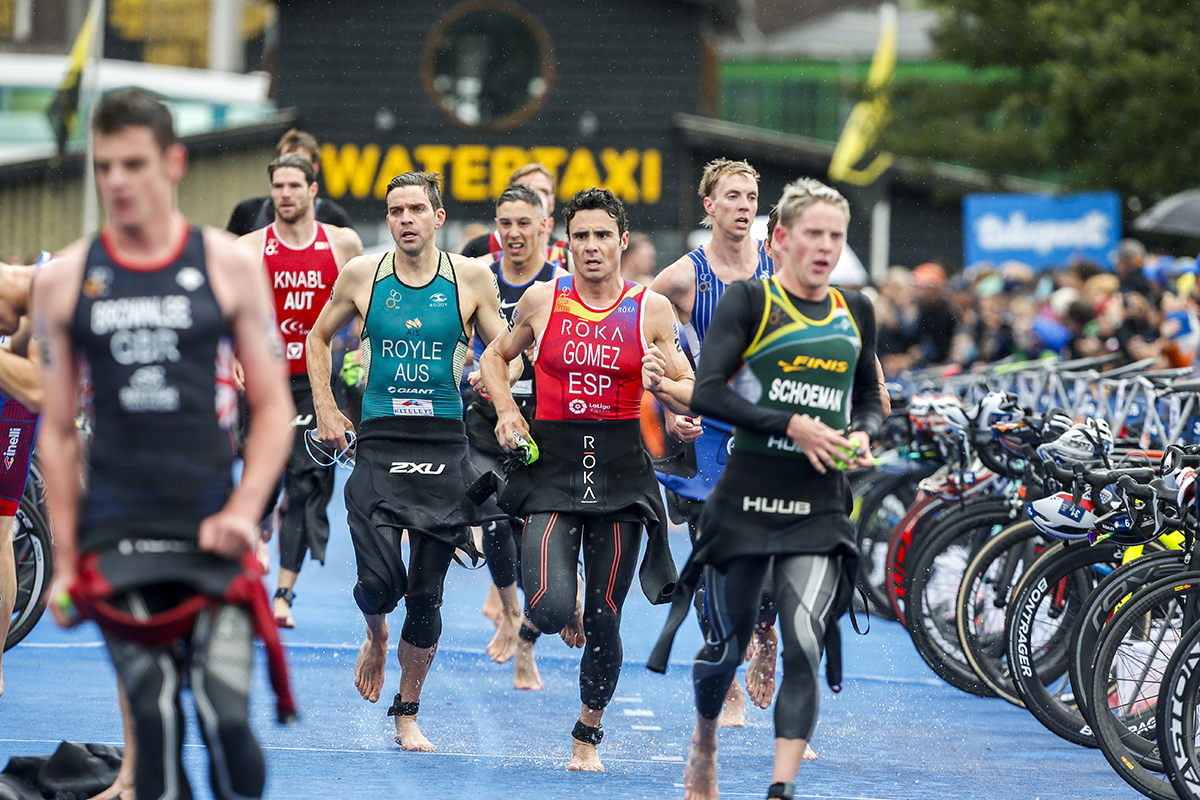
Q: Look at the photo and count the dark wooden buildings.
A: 1